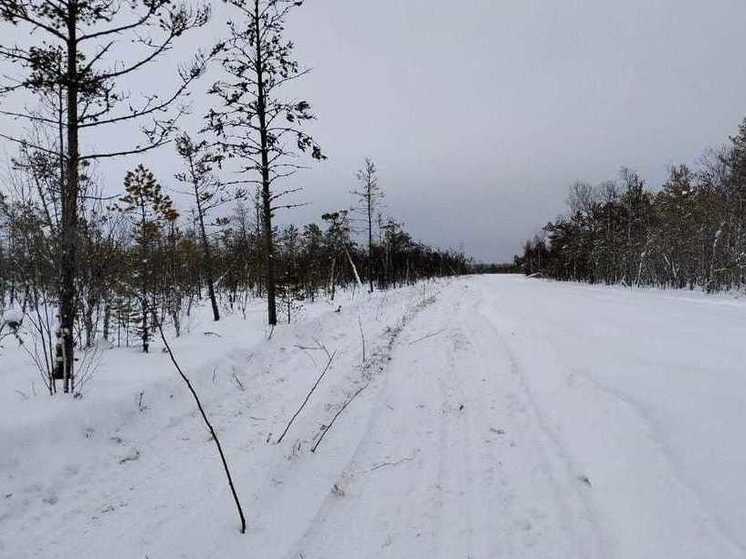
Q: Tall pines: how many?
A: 2